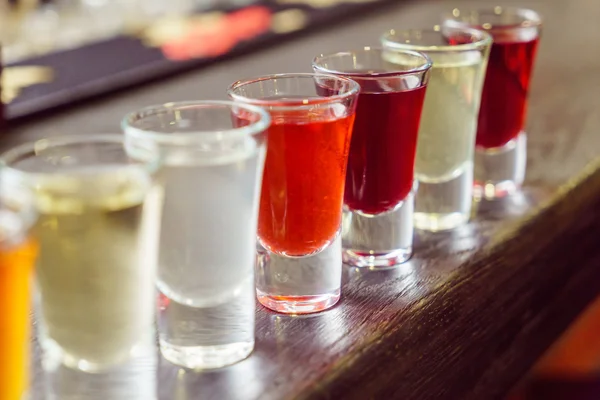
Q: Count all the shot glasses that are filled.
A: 7